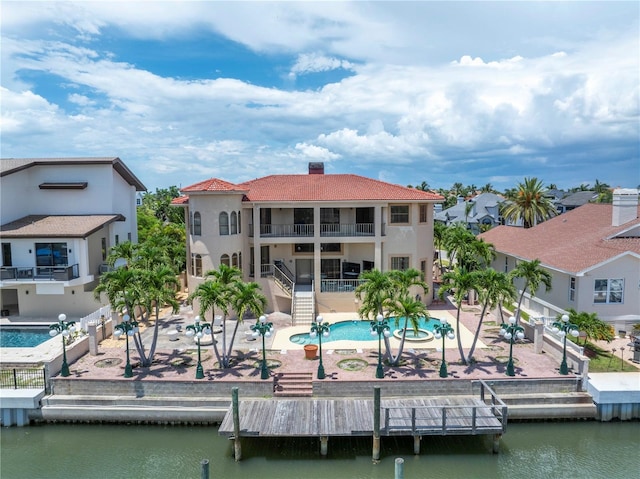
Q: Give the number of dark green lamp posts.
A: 9